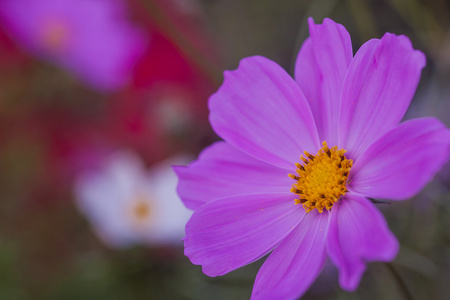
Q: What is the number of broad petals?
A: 8